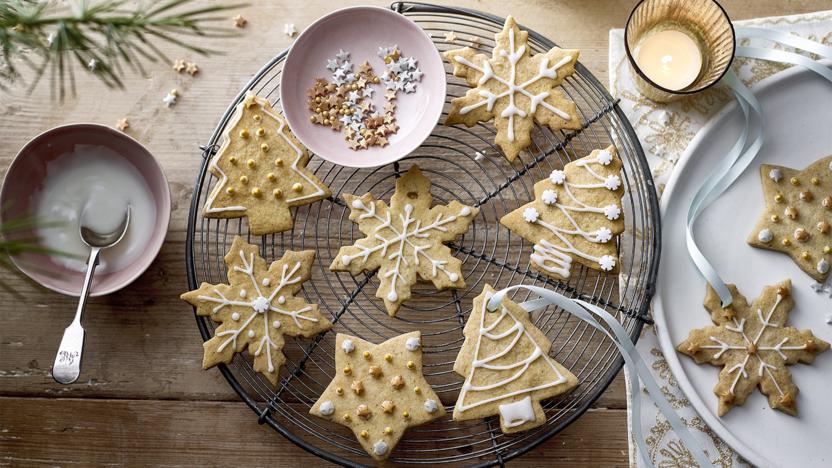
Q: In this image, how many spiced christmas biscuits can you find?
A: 9